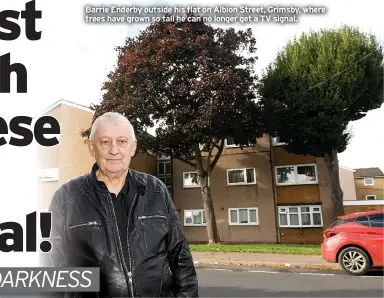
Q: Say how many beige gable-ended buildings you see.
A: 1